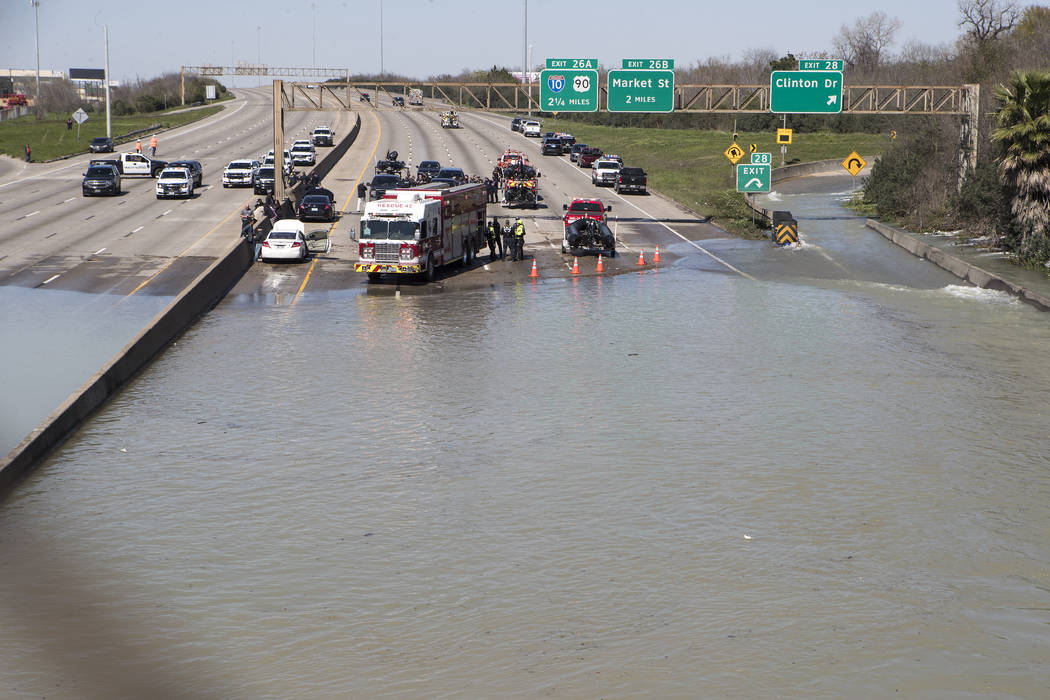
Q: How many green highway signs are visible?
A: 4